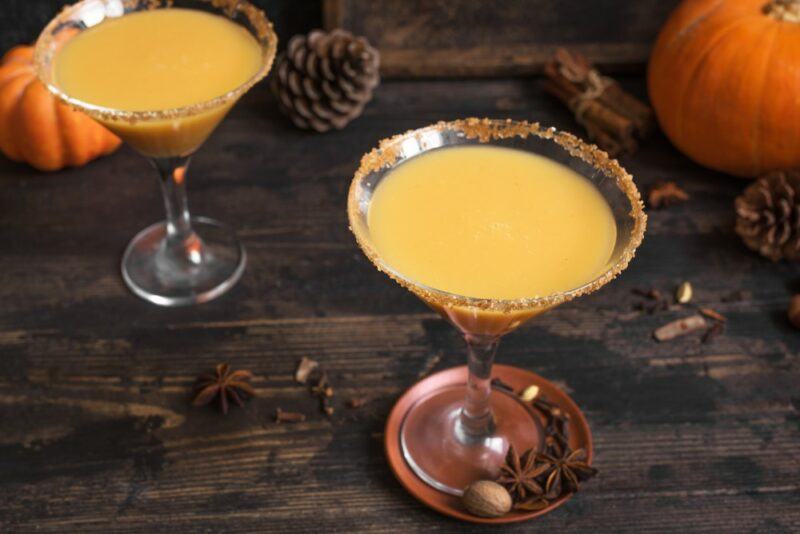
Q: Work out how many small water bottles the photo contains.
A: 0